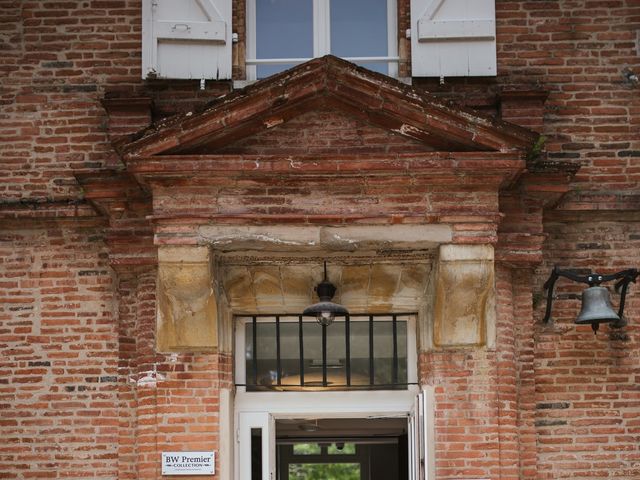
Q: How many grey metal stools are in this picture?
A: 0